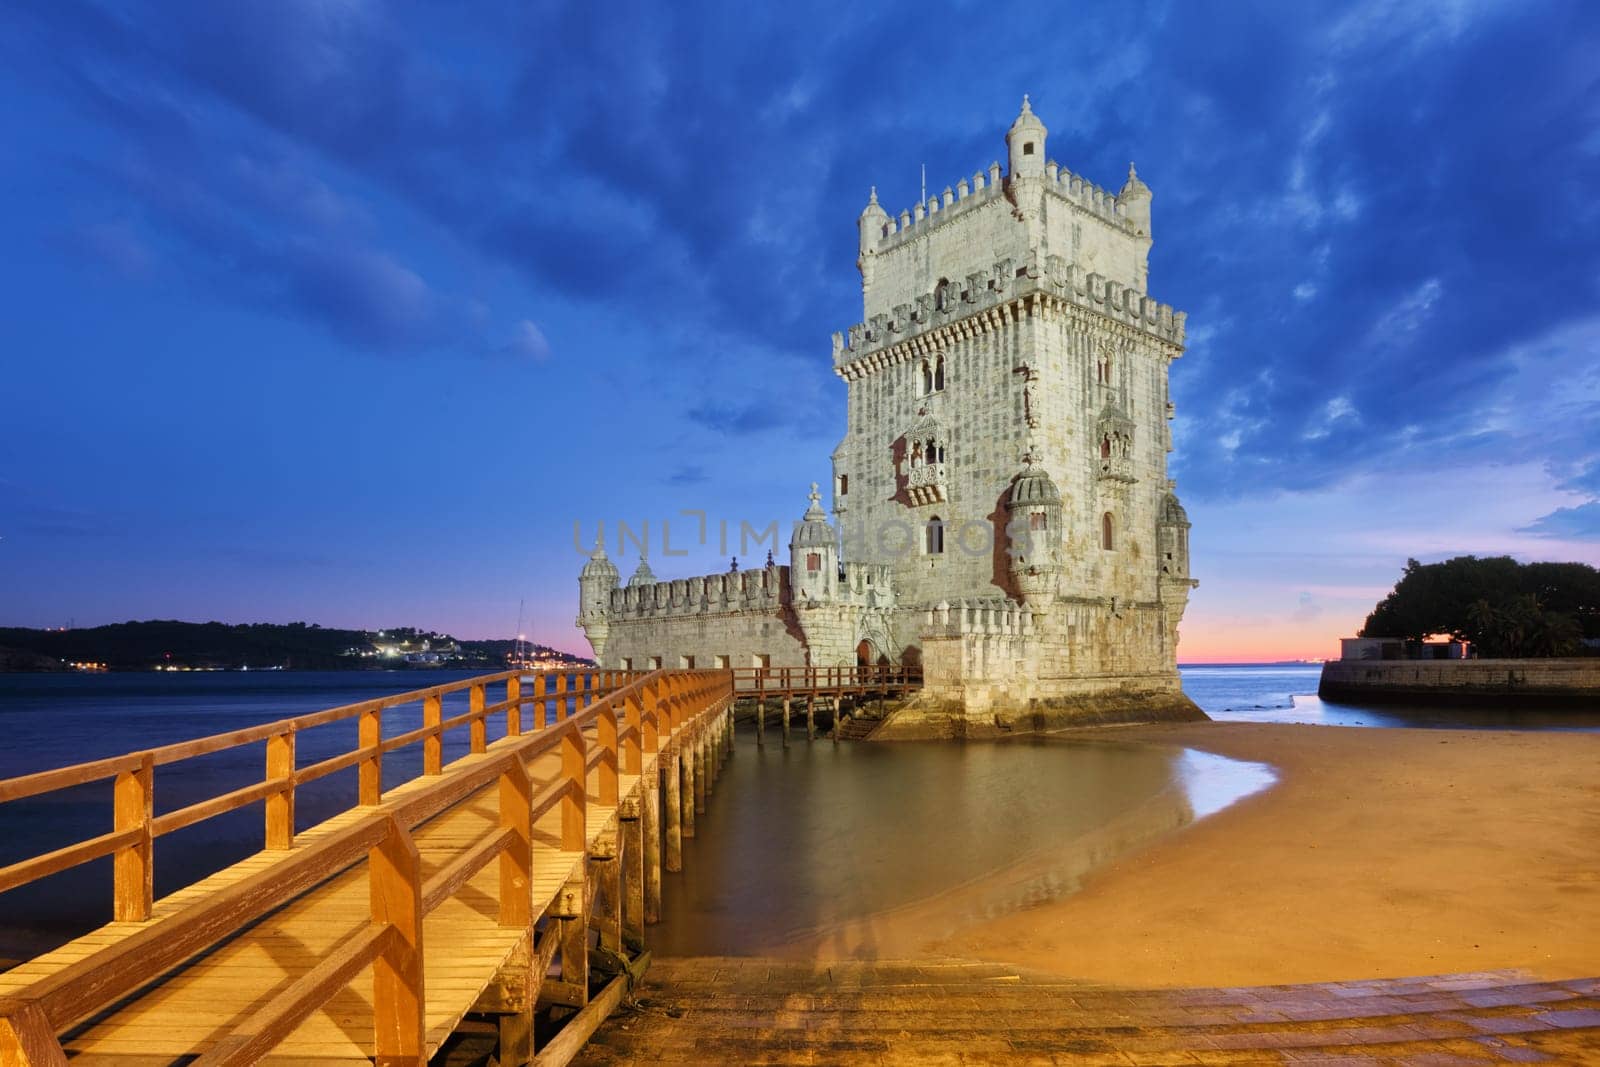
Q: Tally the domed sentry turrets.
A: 8